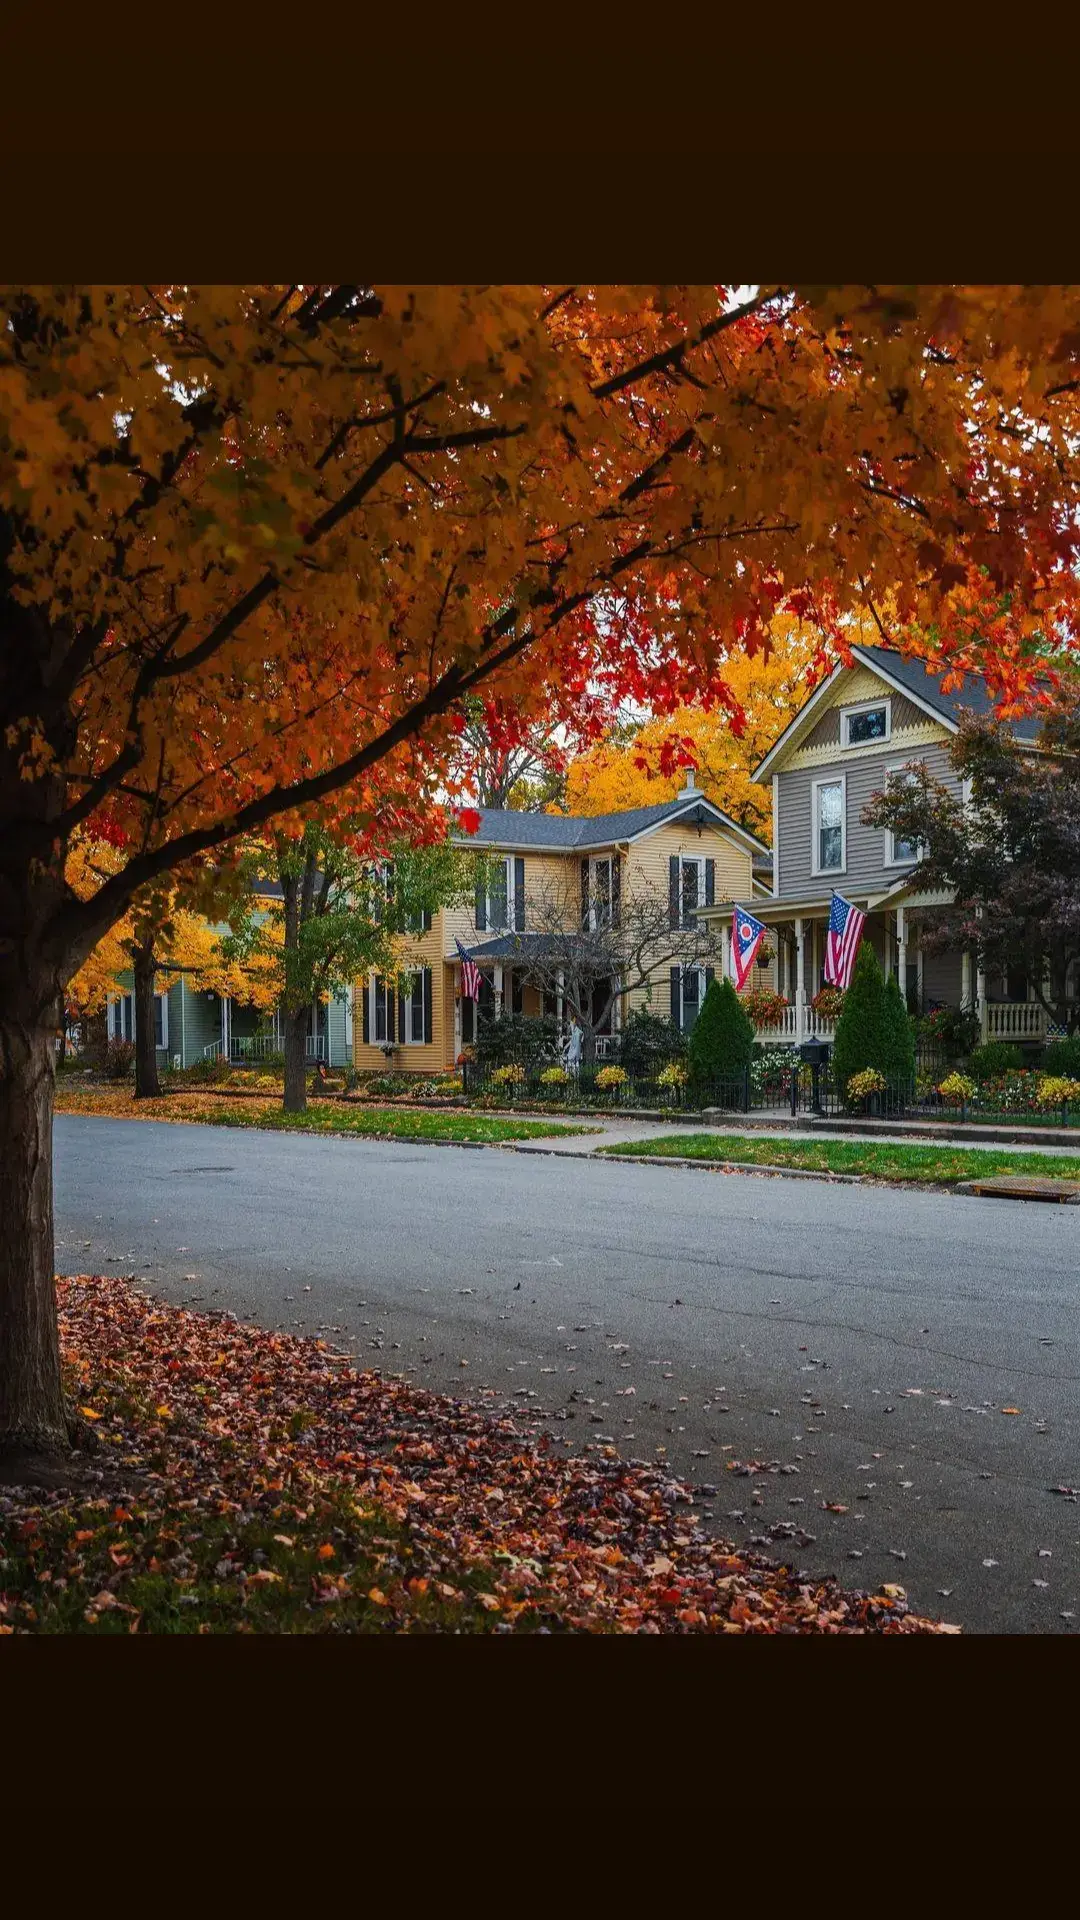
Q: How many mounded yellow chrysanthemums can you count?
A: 7